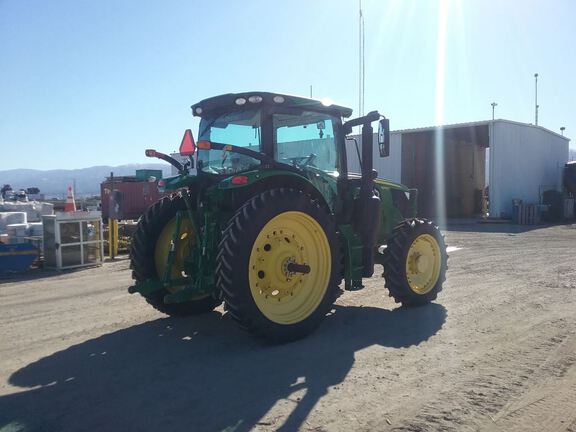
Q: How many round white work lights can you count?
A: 4